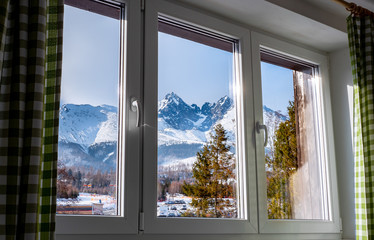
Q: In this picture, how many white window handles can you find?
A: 2